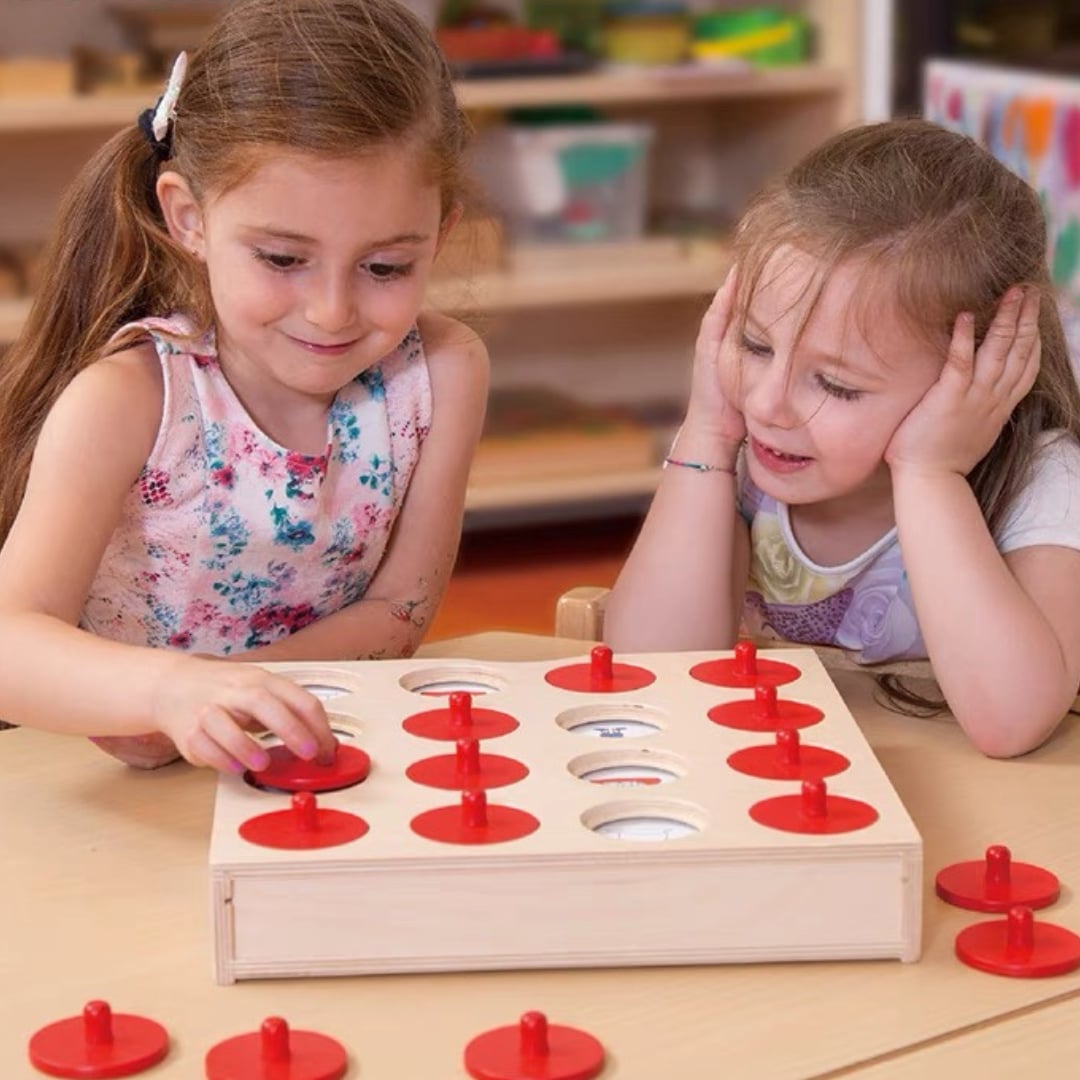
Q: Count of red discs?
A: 15